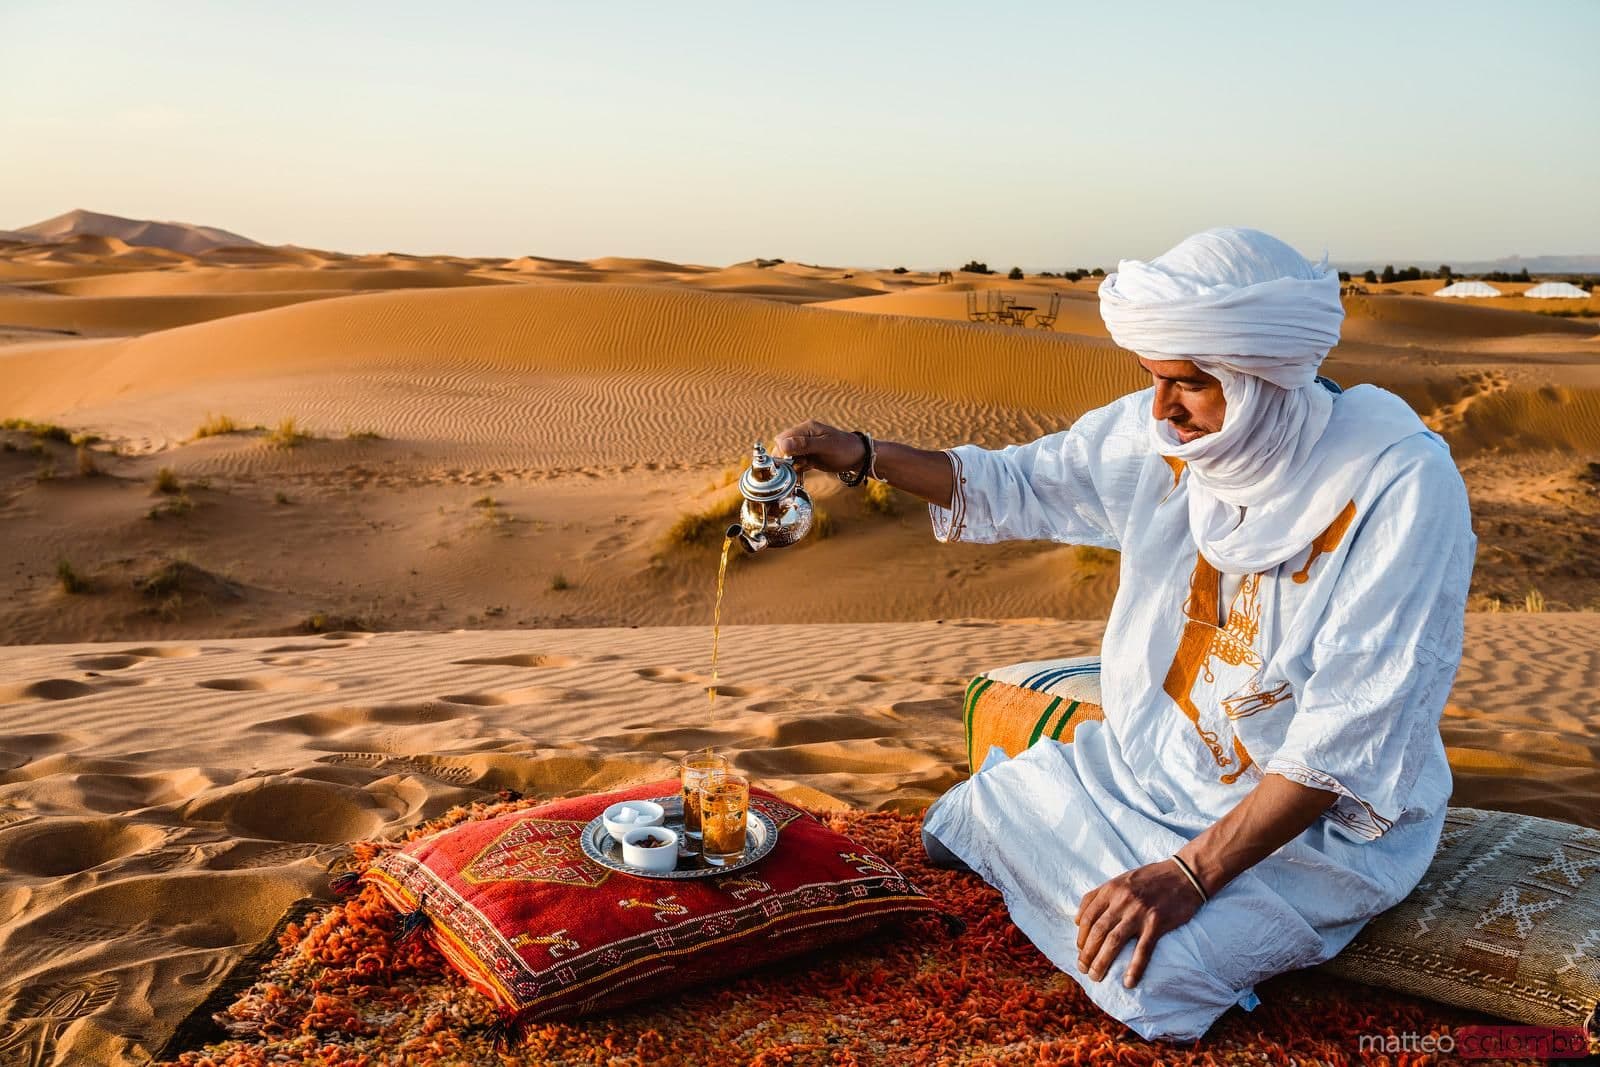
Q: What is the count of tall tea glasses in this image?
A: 2